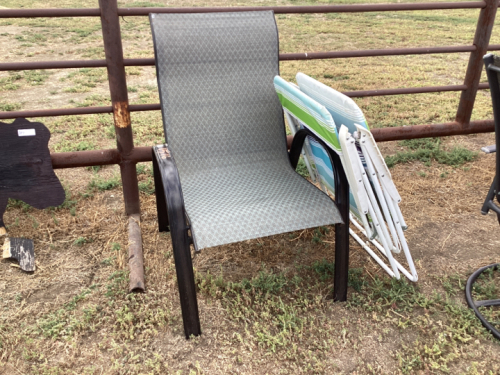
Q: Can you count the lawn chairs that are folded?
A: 2